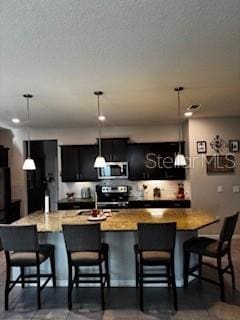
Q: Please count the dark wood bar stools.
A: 4